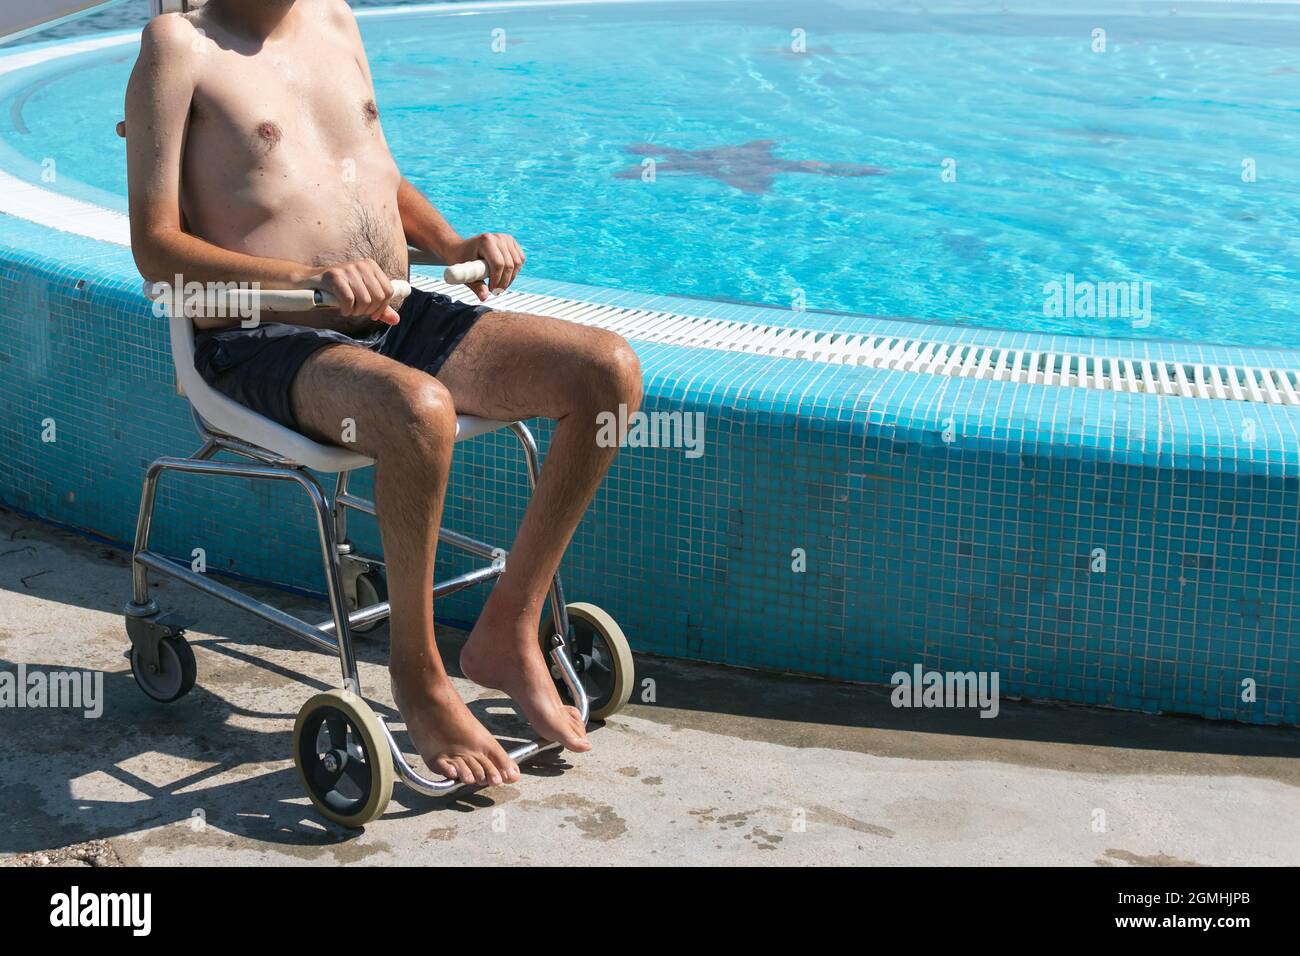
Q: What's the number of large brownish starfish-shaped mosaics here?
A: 1